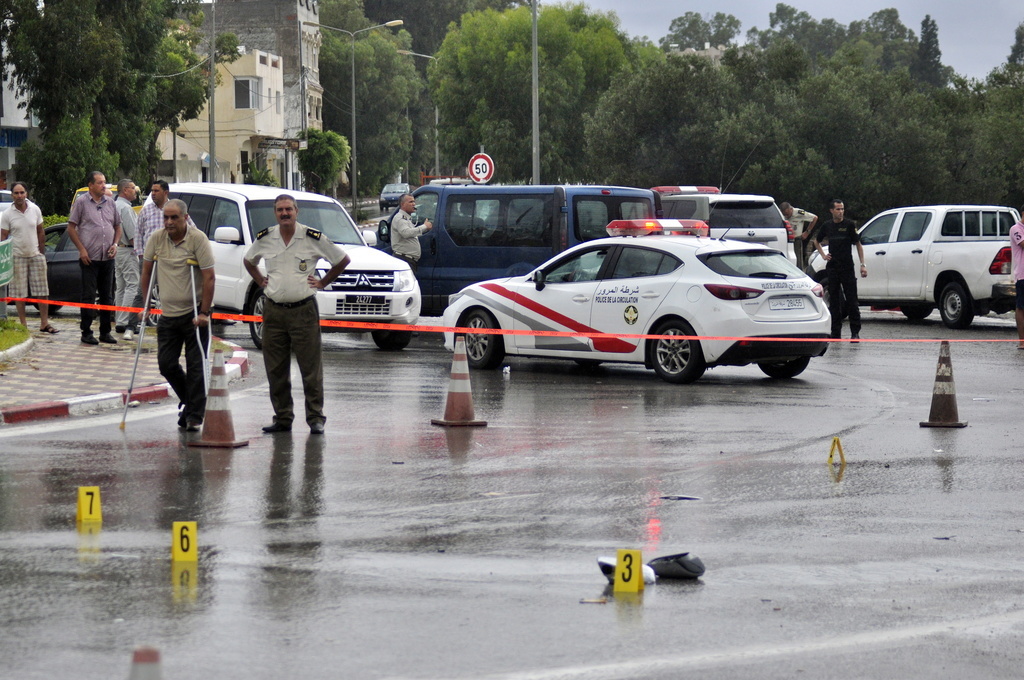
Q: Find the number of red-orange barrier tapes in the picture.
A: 1